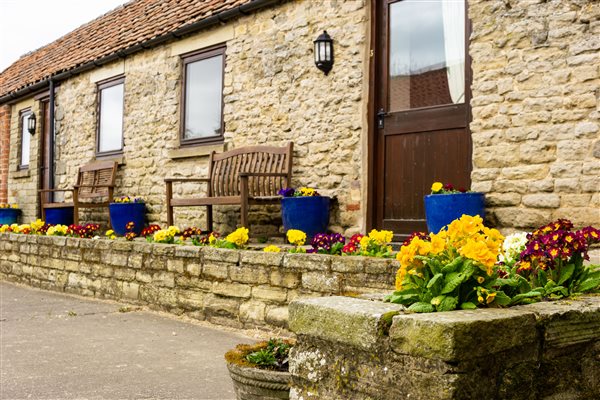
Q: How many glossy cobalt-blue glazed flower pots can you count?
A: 5